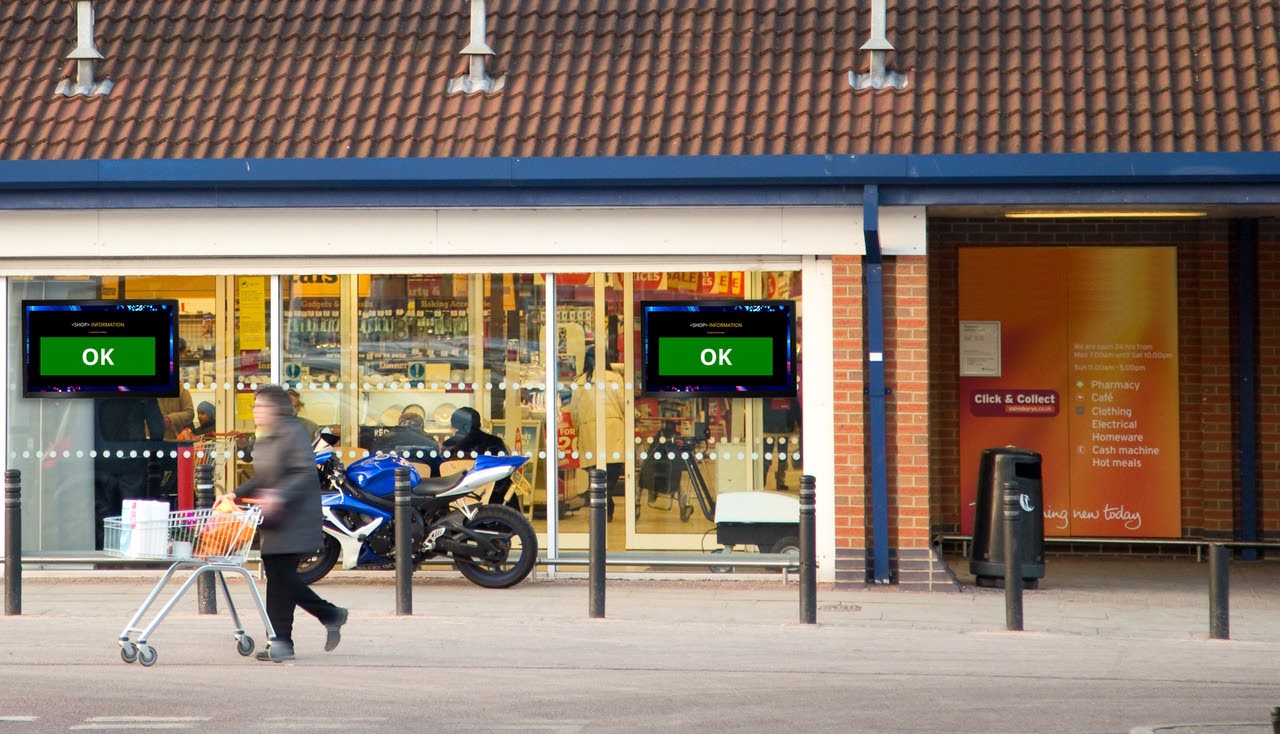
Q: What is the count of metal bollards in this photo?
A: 7